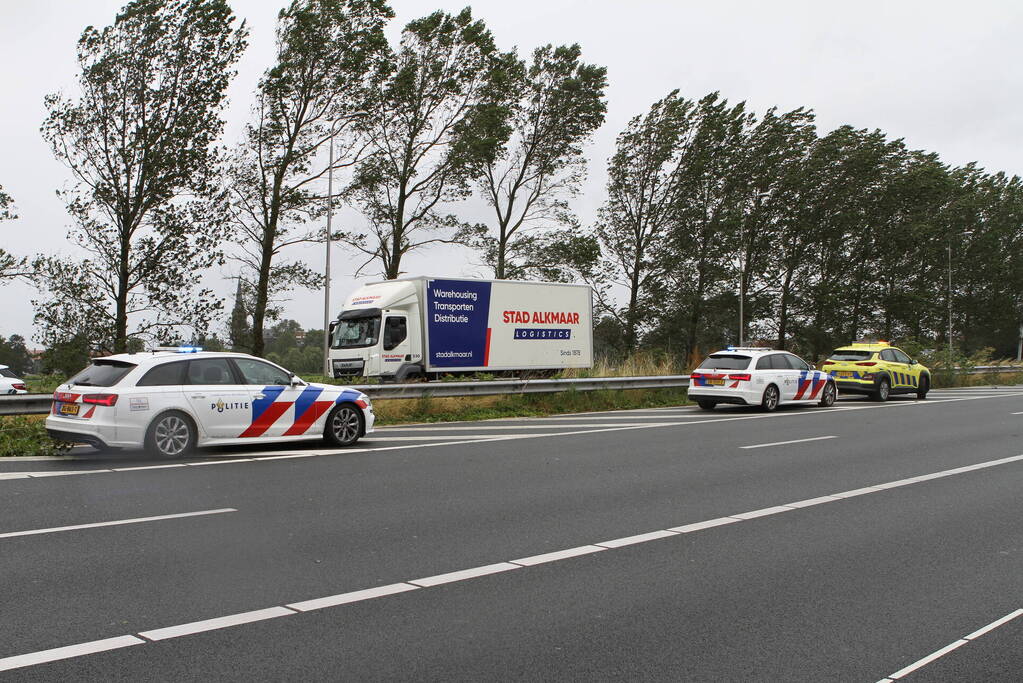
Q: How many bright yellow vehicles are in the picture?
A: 1